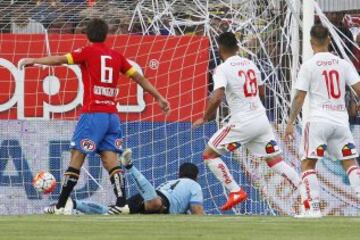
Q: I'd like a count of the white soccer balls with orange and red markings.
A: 1